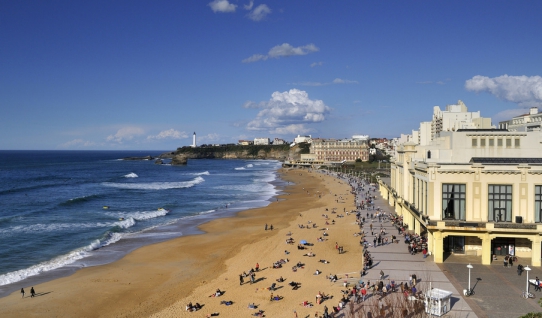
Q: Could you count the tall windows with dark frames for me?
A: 3